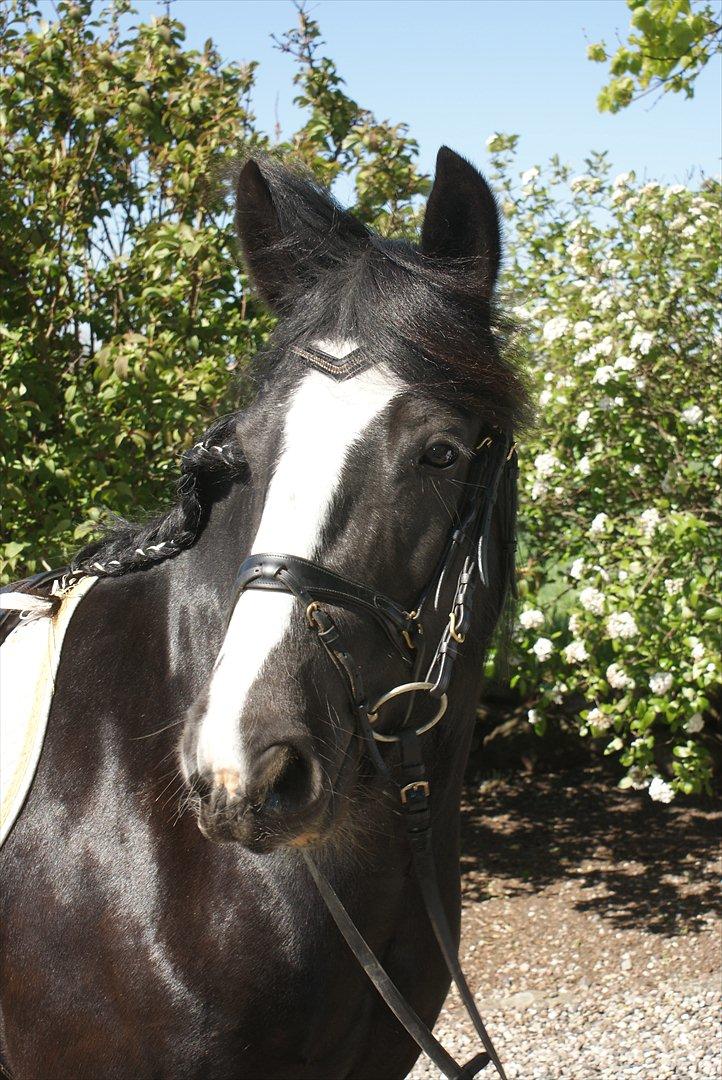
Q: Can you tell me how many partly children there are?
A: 0